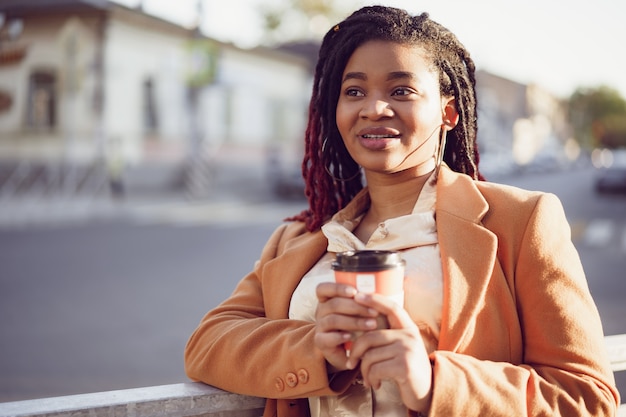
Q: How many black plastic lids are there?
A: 1